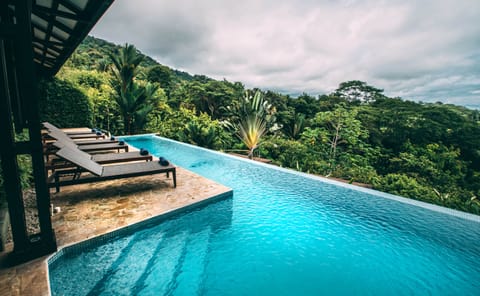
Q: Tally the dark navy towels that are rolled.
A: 6